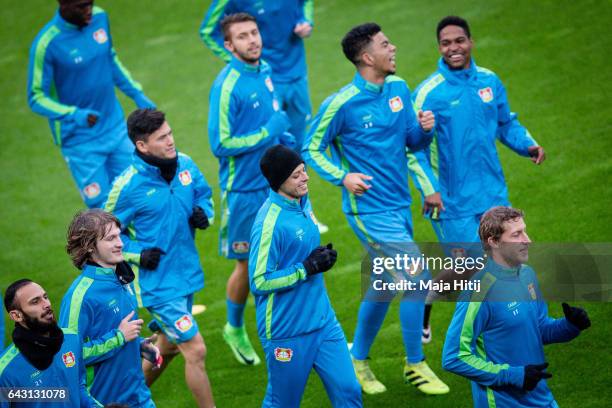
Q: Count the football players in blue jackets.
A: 10